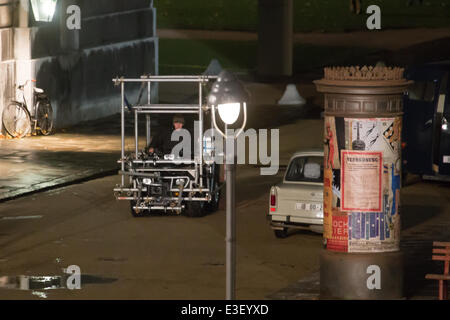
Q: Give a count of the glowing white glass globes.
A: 1